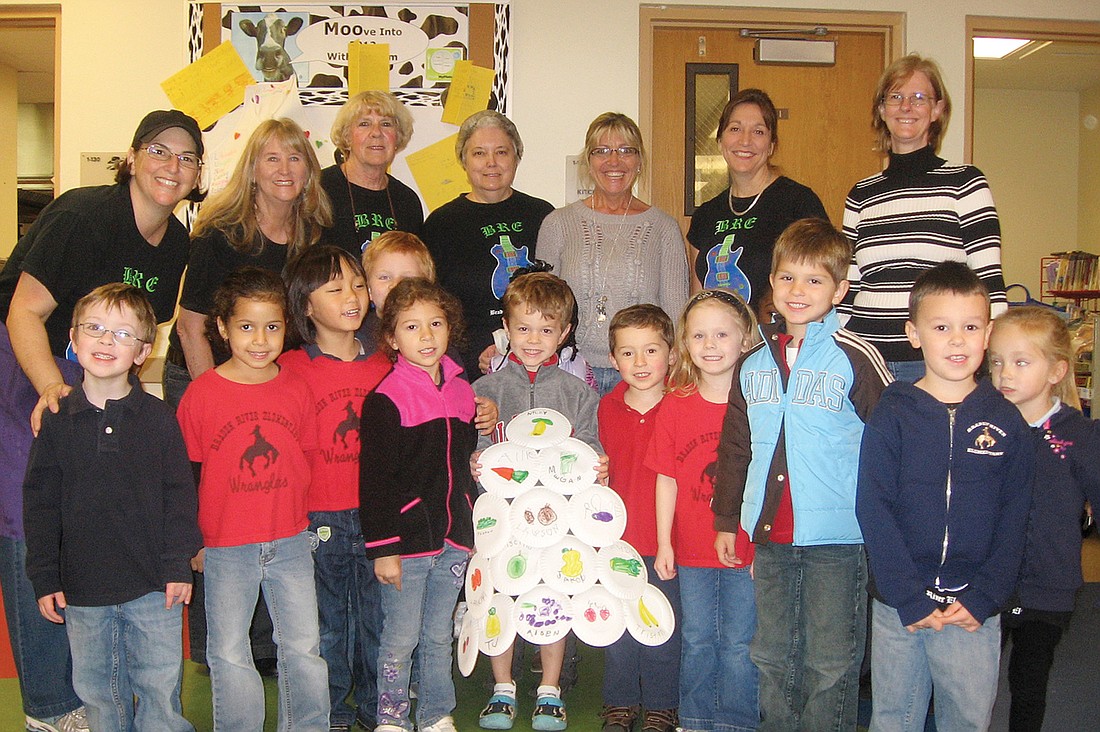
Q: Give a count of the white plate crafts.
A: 15